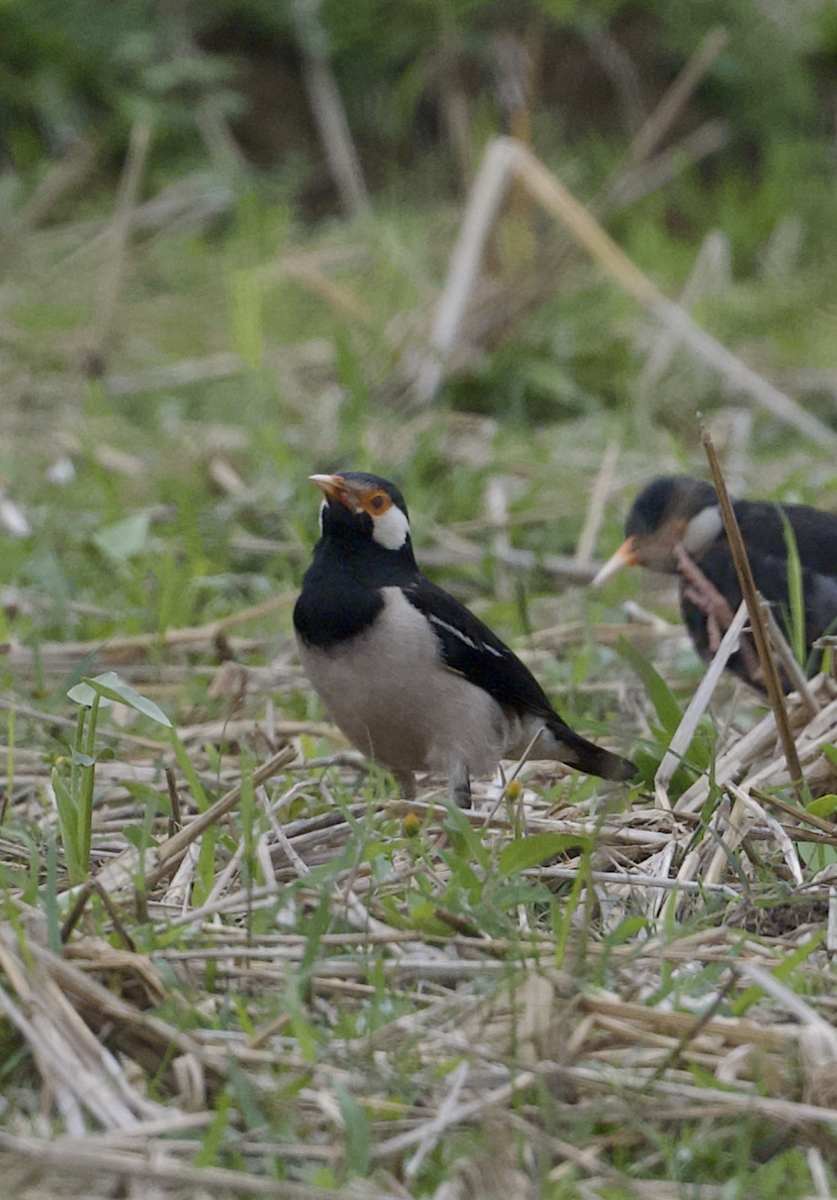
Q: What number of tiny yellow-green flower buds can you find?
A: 2